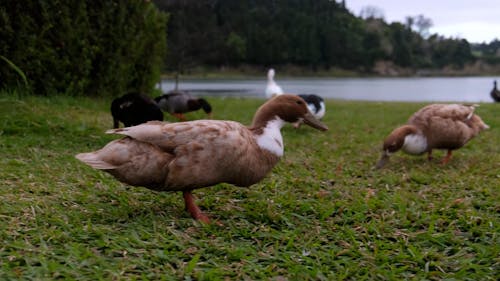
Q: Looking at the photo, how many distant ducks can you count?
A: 5